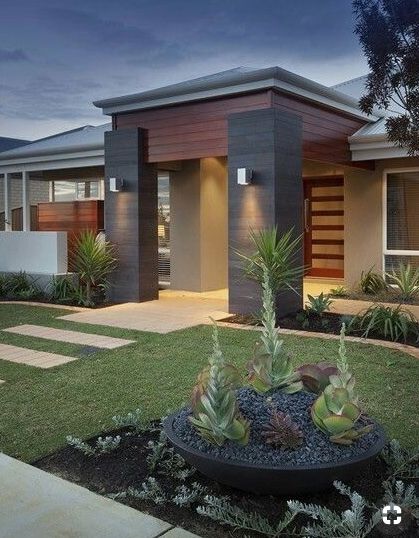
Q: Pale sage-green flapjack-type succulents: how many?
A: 3